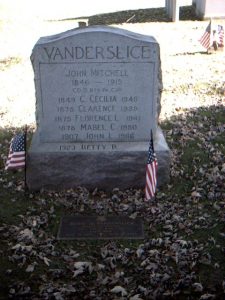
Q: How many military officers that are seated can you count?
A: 0